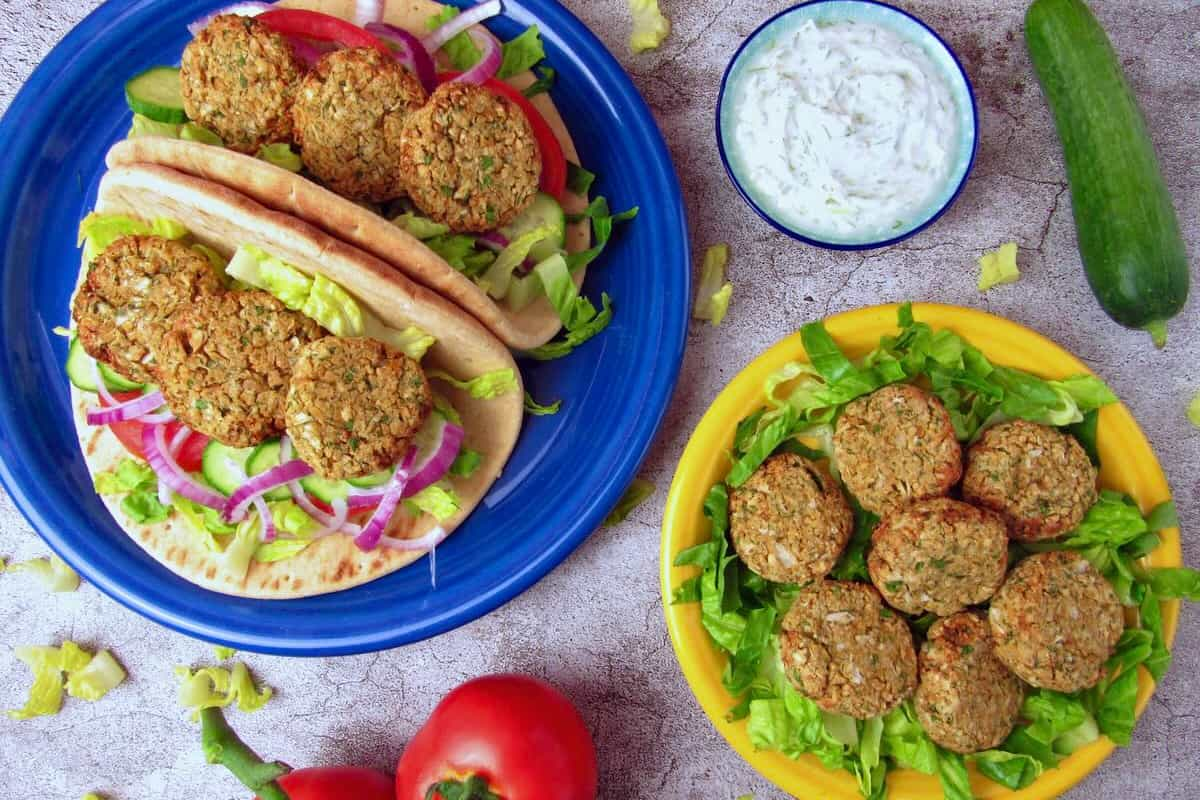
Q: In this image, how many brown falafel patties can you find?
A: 13